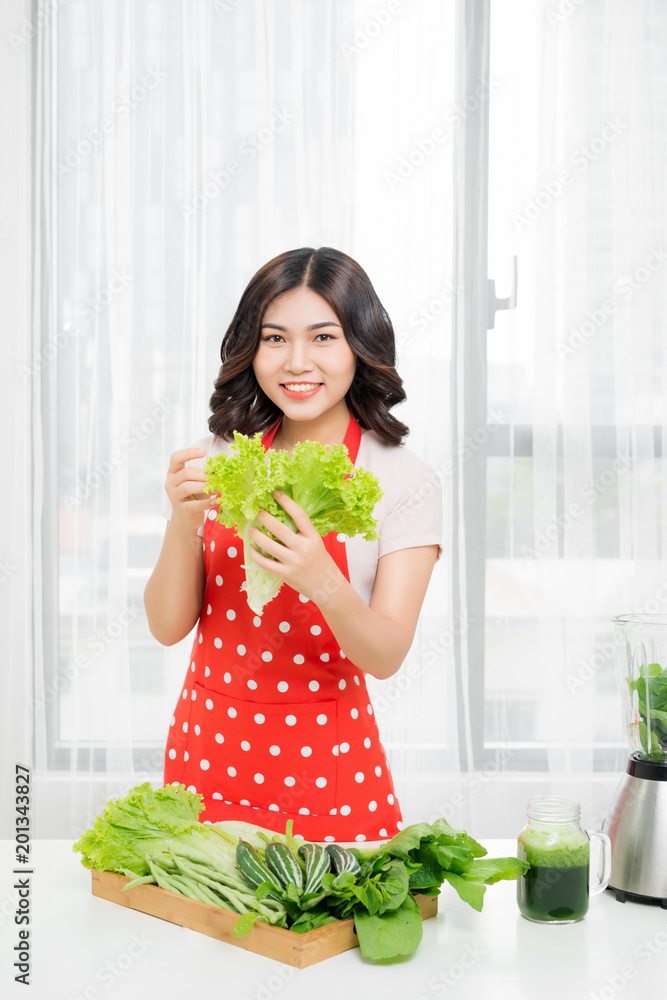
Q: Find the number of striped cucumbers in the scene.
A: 4